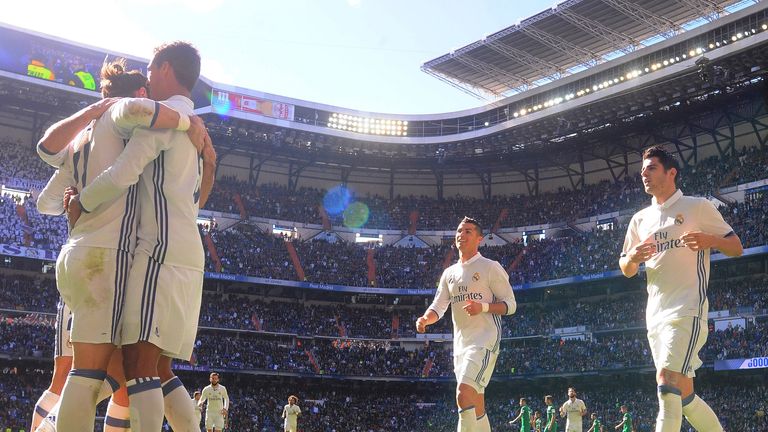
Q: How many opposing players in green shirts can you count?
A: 5